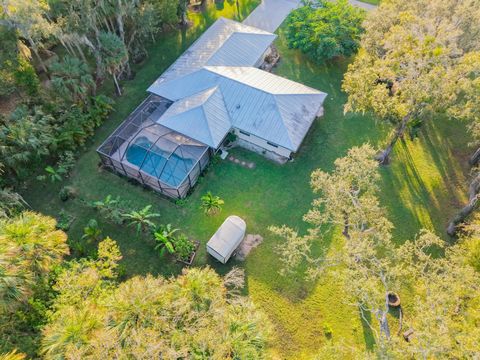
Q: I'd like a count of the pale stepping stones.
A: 4